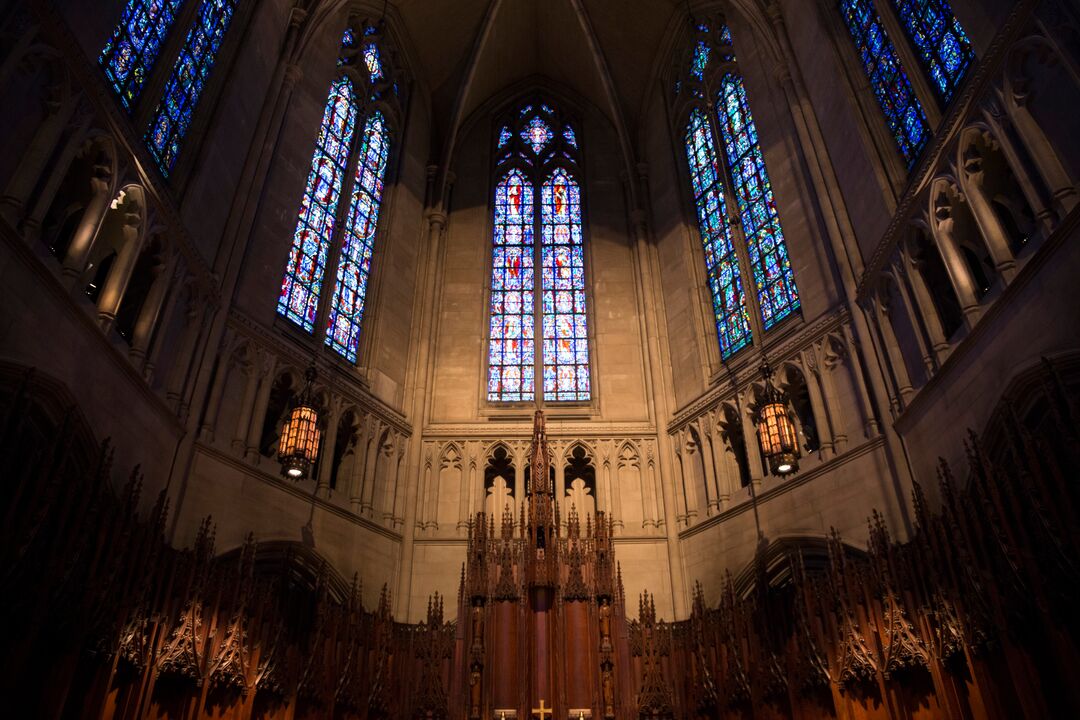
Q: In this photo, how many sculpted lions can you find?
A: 0